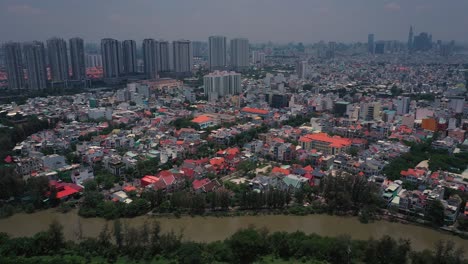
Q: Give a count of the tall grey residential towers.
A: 11